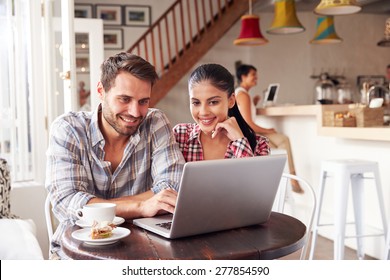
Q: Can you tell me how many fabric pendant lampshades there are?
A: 5